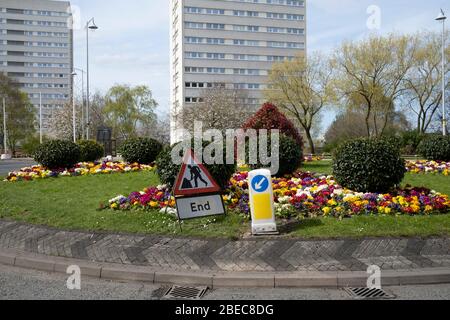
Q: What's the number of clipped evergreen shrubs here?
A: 7